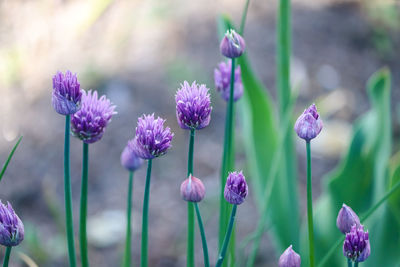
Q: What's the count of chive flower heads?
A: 14